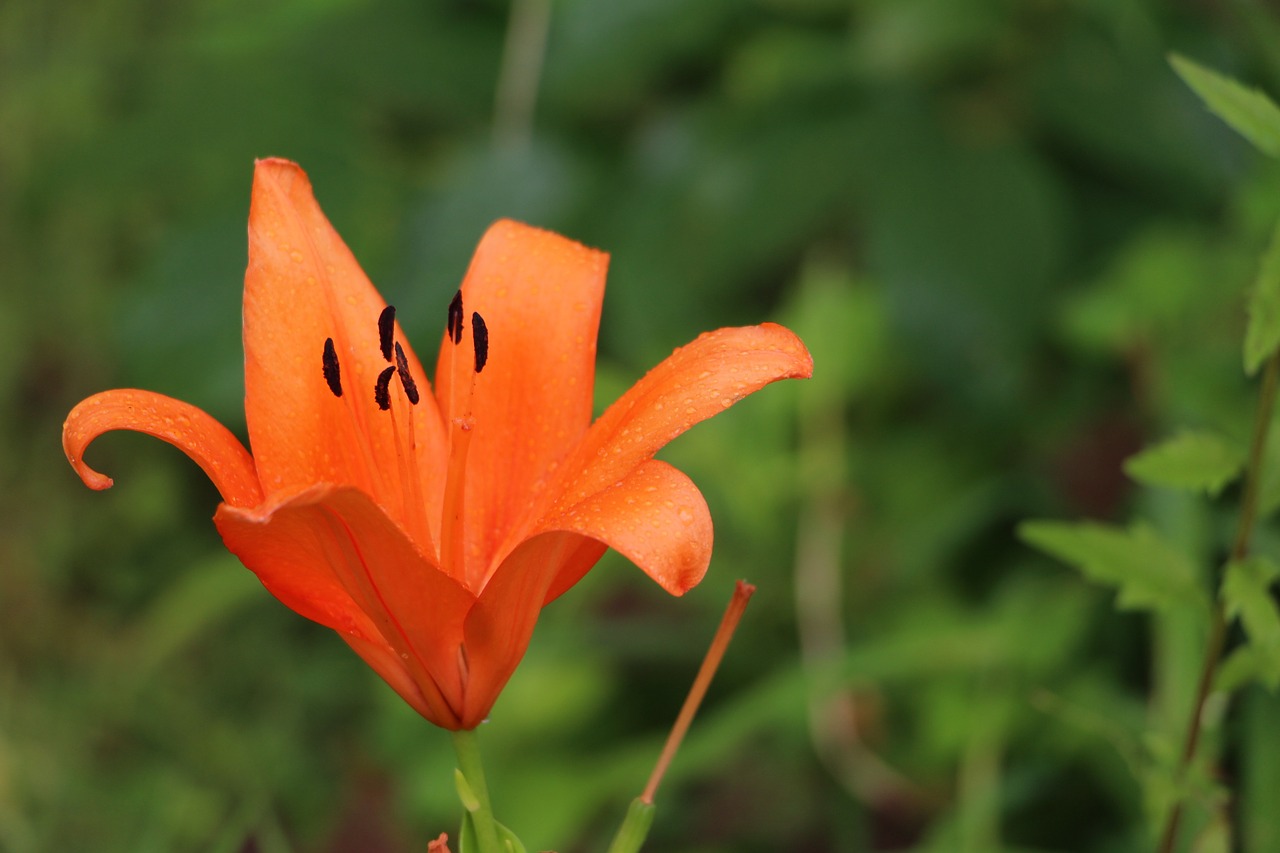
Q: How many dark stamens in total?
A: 6